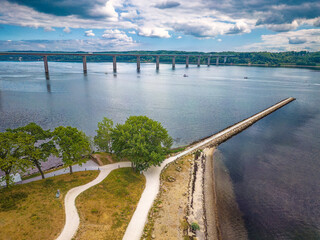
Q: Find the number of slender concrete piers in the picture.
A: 11